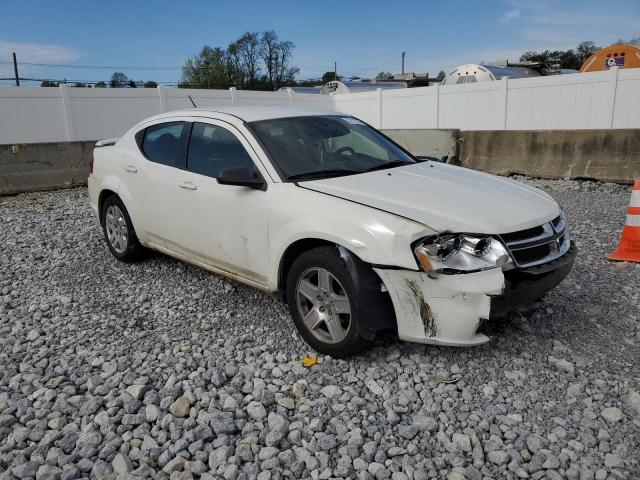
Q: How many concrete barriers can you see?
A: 3